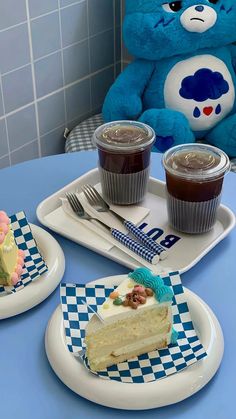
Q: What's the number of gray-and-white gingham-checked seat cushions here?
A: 1